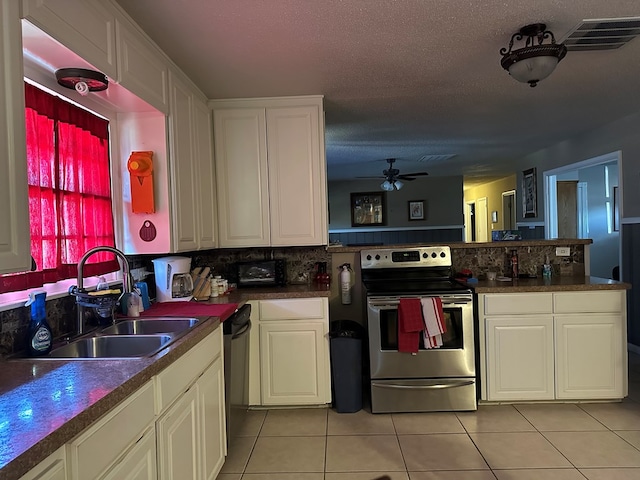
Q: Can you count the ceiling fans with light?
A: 1